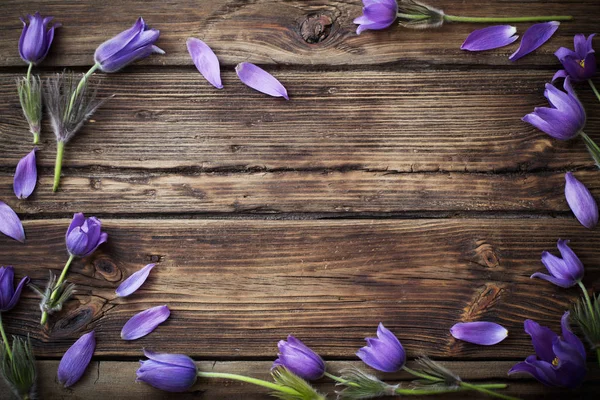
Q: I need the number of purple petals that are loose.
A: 11